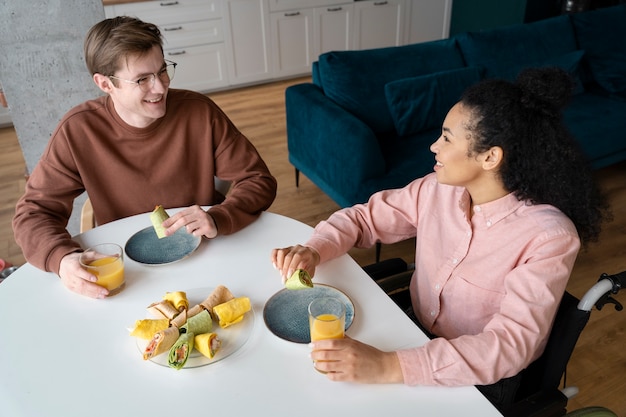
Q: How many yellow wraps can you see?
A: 4